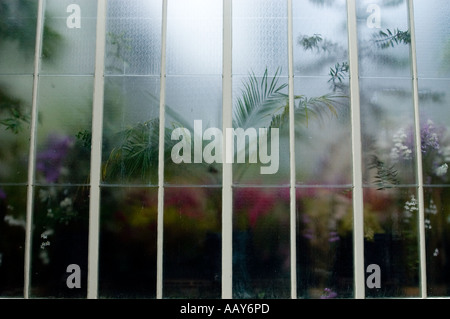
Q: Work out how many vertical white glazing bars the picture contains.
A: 7